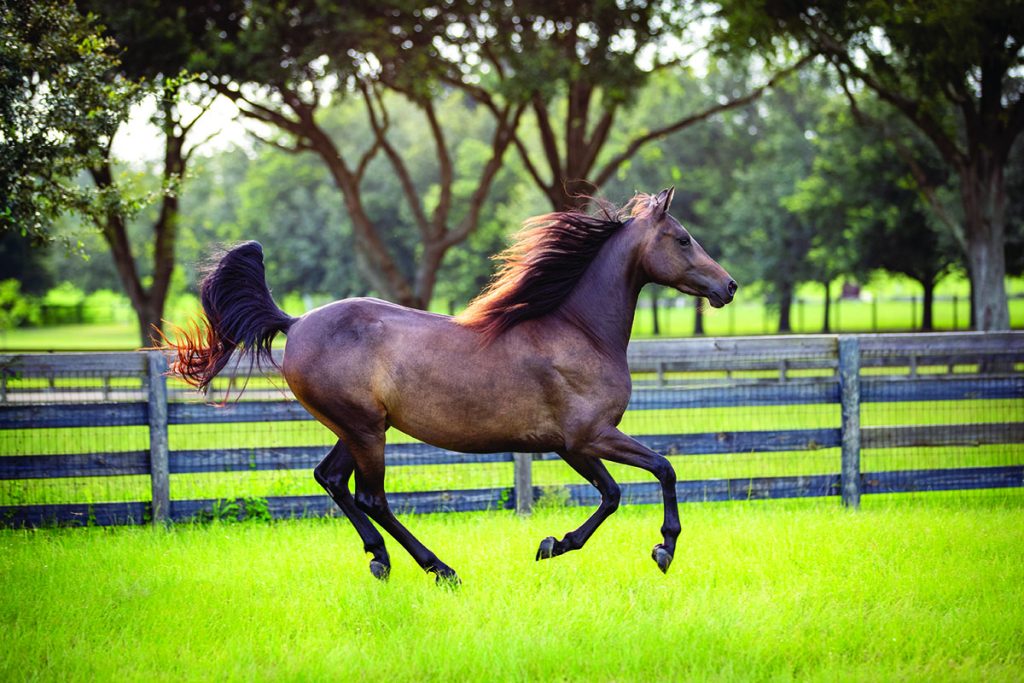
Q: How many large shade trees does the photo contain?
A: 4